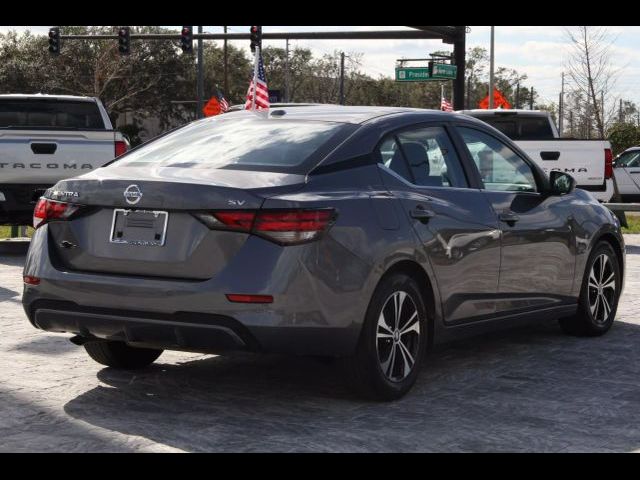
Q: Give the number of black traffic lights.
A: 4